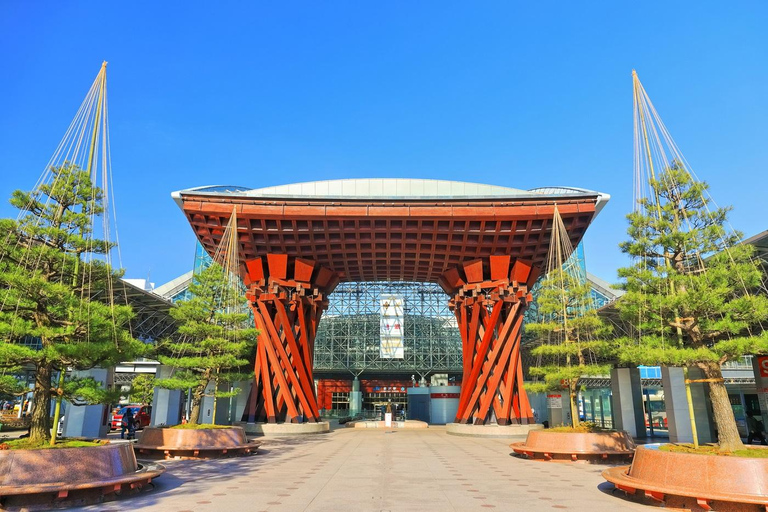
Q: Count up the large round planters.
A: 4